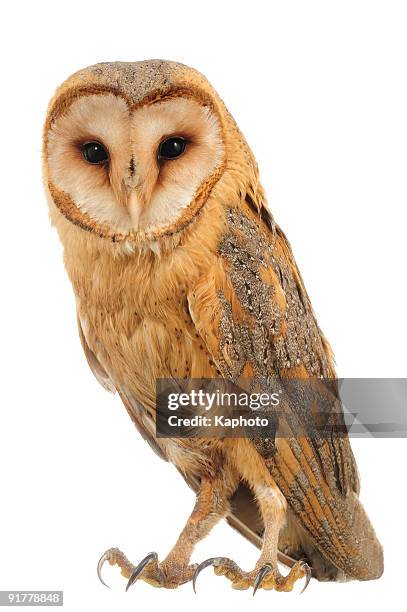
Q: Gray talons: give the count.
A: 5